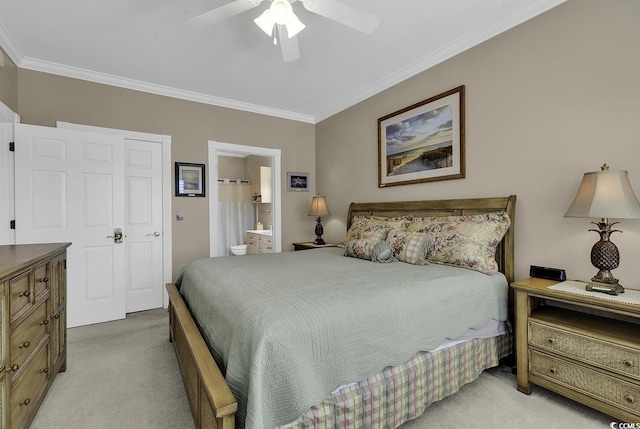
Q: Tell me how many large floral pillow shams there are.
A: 2